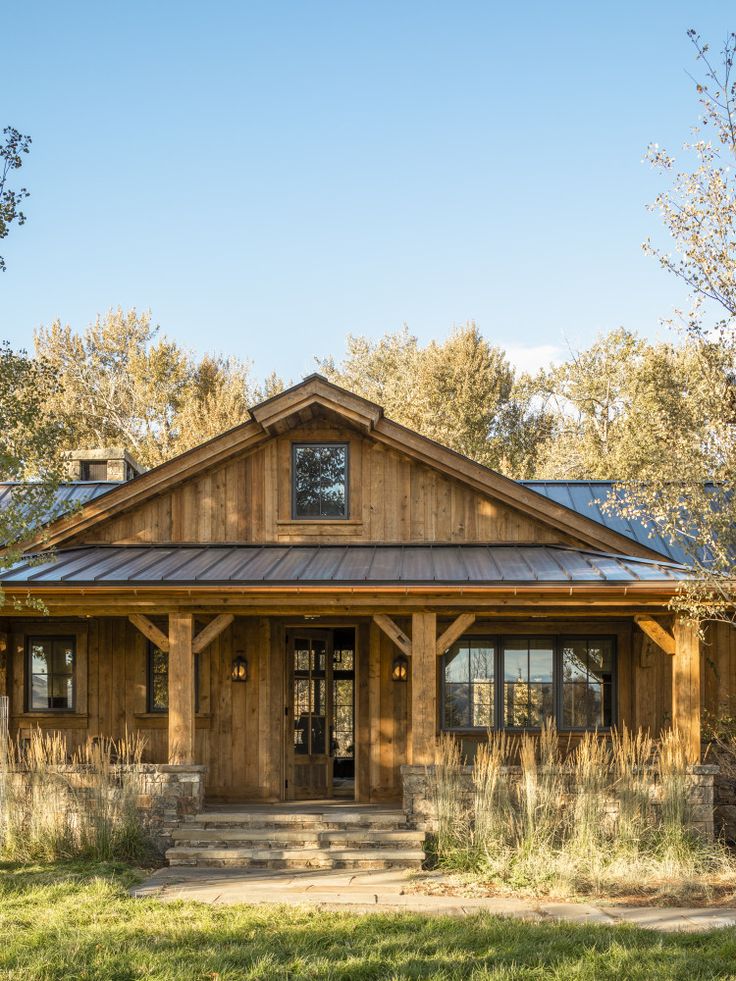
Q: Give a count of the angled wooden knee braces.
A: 5